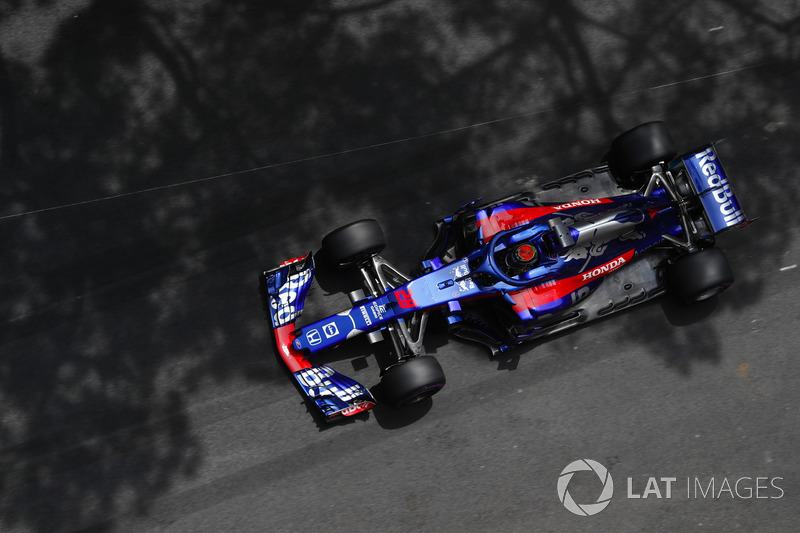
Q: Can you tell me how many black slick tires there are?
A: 4